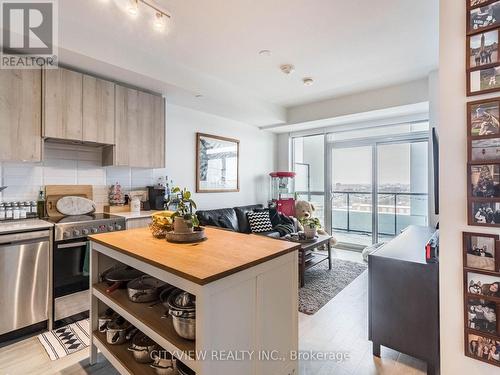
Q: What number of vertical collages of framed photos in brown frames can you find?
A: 3